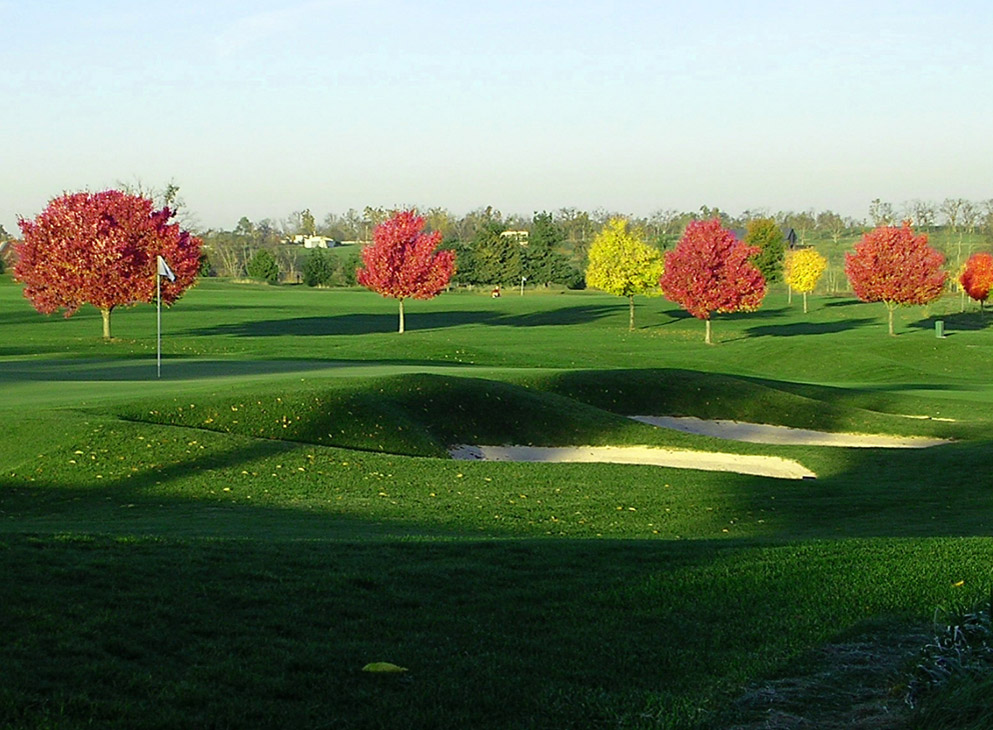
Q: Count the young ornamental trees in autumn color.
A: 7